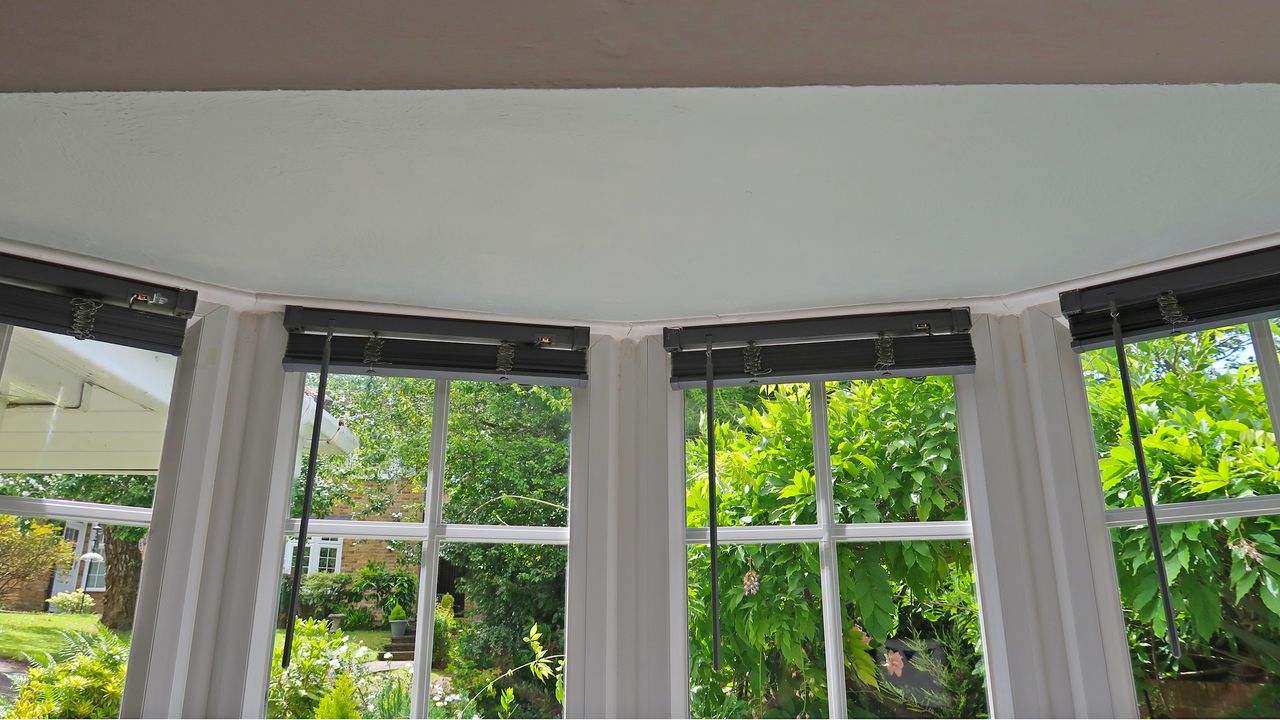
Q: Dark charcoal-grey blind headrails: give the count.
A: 4